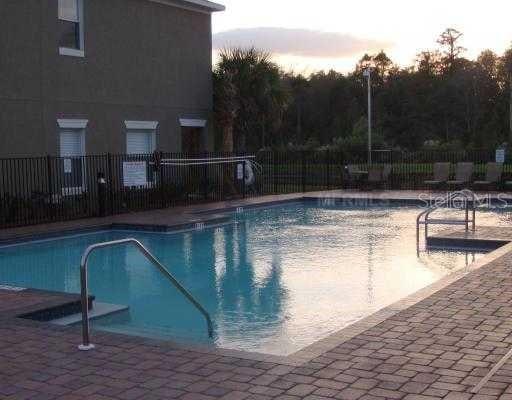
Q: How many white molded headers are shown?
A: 3